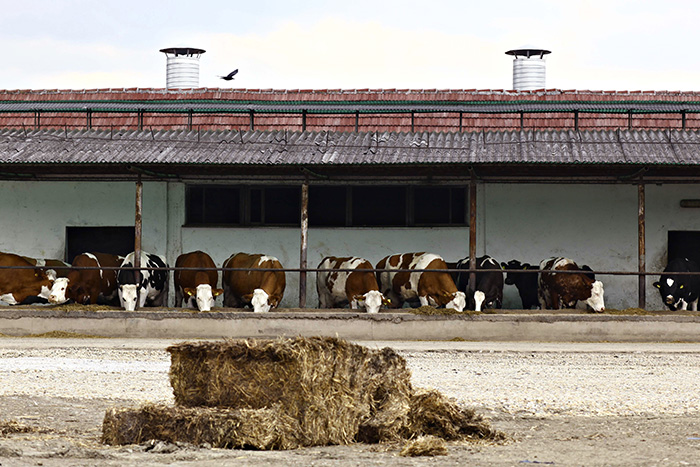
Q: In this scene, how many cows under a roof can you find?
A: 12